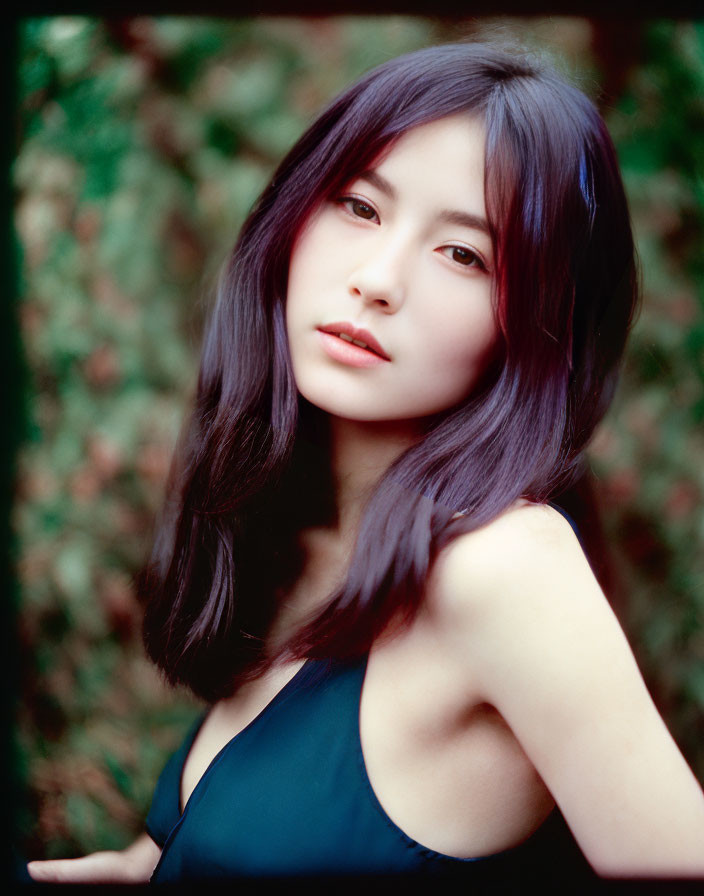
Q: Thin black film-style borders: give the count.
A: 3